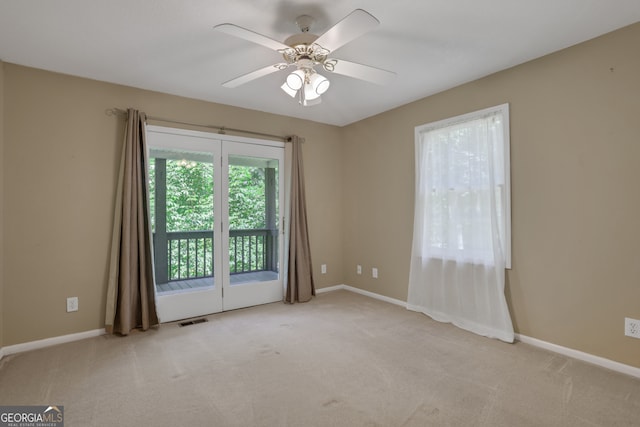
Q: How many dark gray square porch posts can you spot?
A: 2